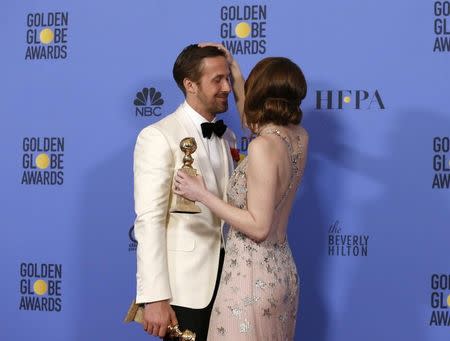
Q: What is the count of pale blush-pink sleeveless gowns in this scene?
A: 1